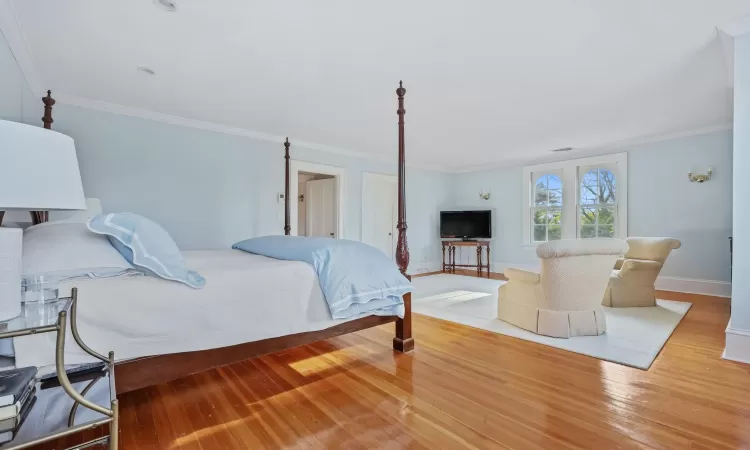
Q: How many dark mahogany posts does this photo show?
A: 3